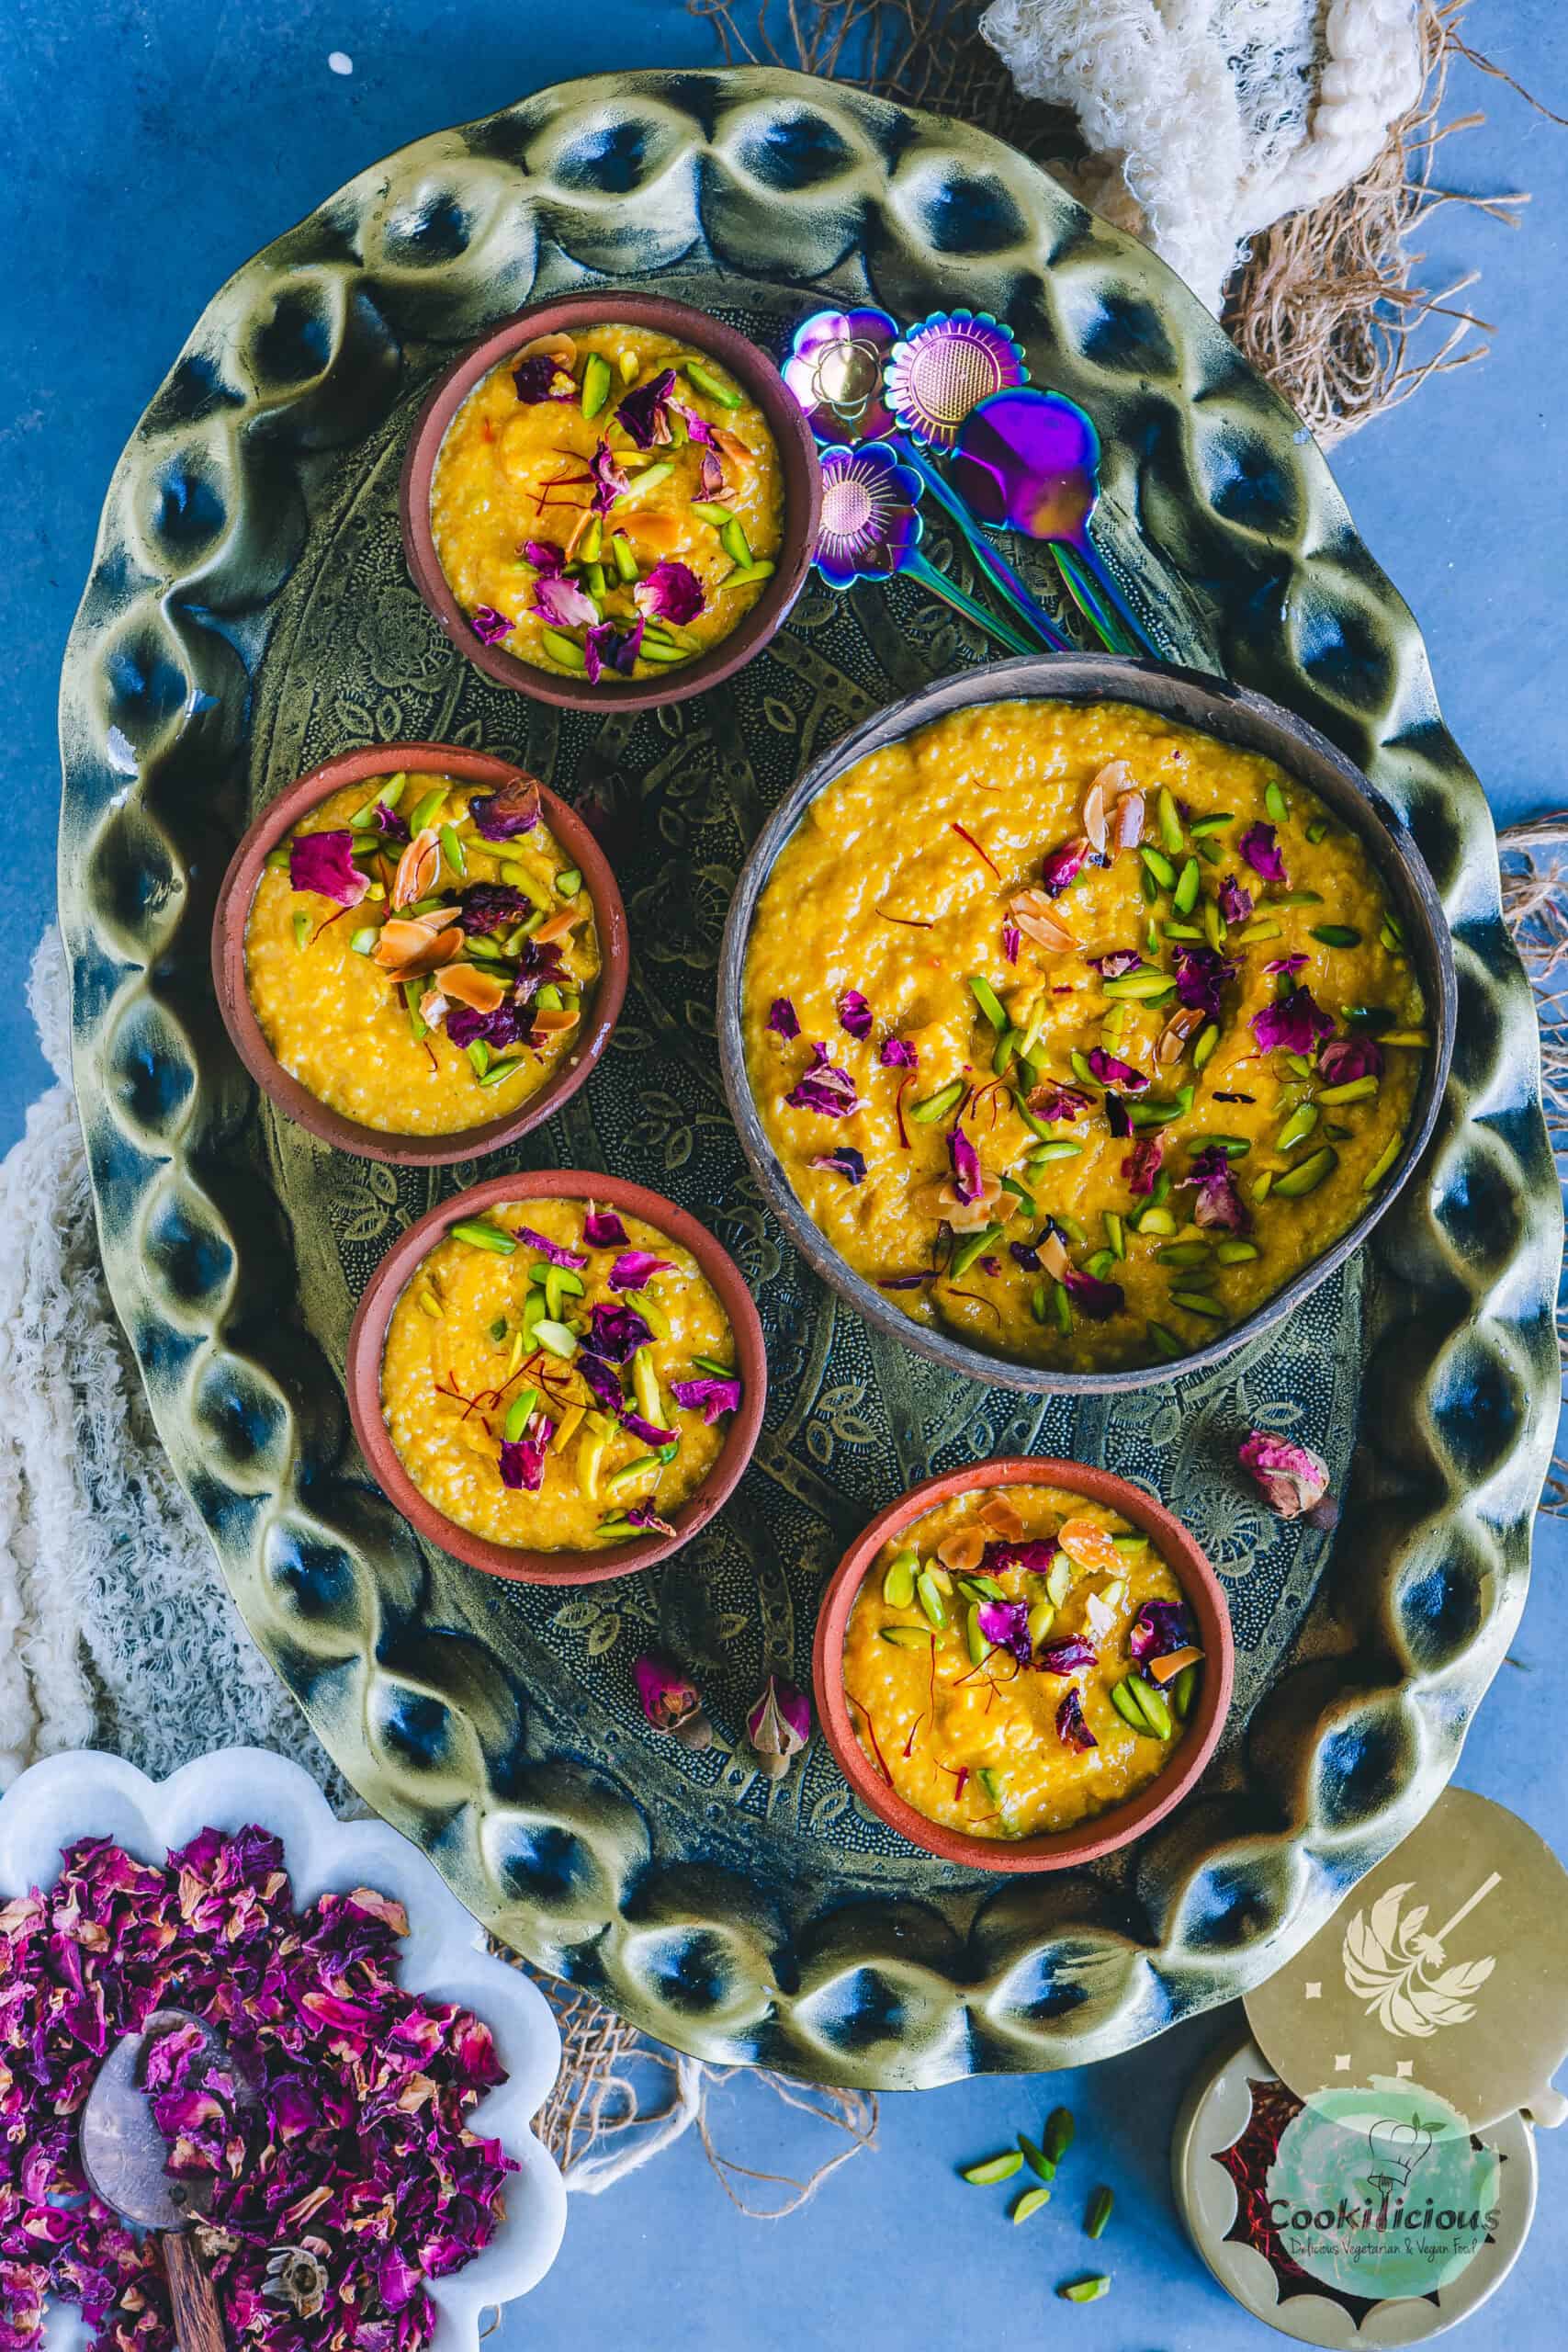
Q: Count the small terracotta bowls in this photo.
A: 4